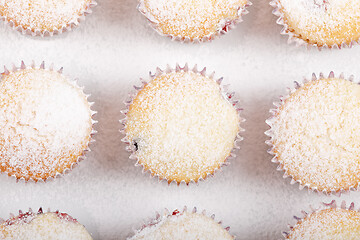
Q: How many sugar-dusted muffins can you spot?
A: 9